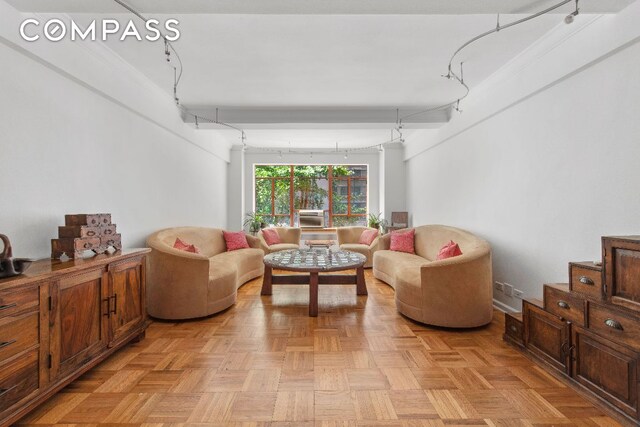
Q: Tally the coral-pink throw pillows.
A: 6